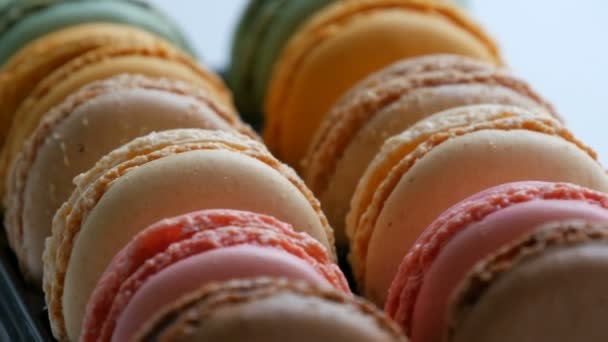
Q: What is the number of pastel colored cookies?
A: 12